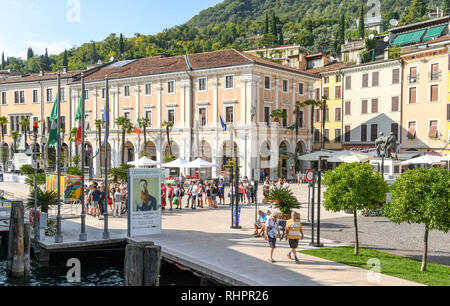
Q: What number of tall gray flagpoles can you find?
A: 3